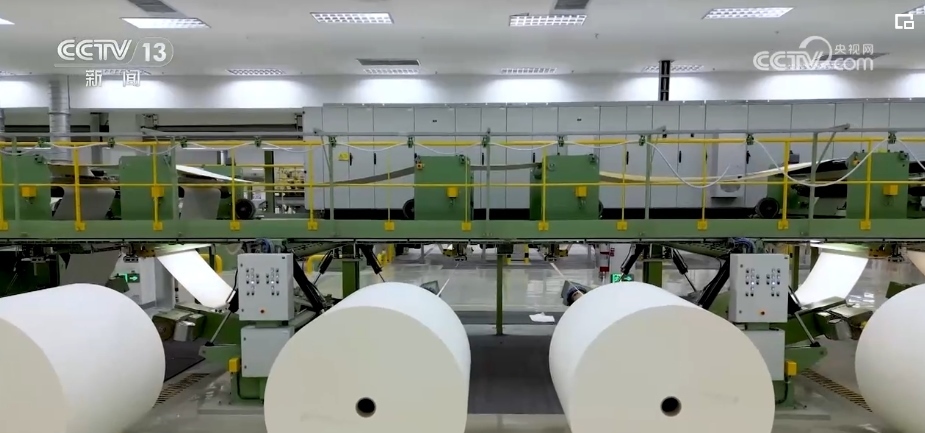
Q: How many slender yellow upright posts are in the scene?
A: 12